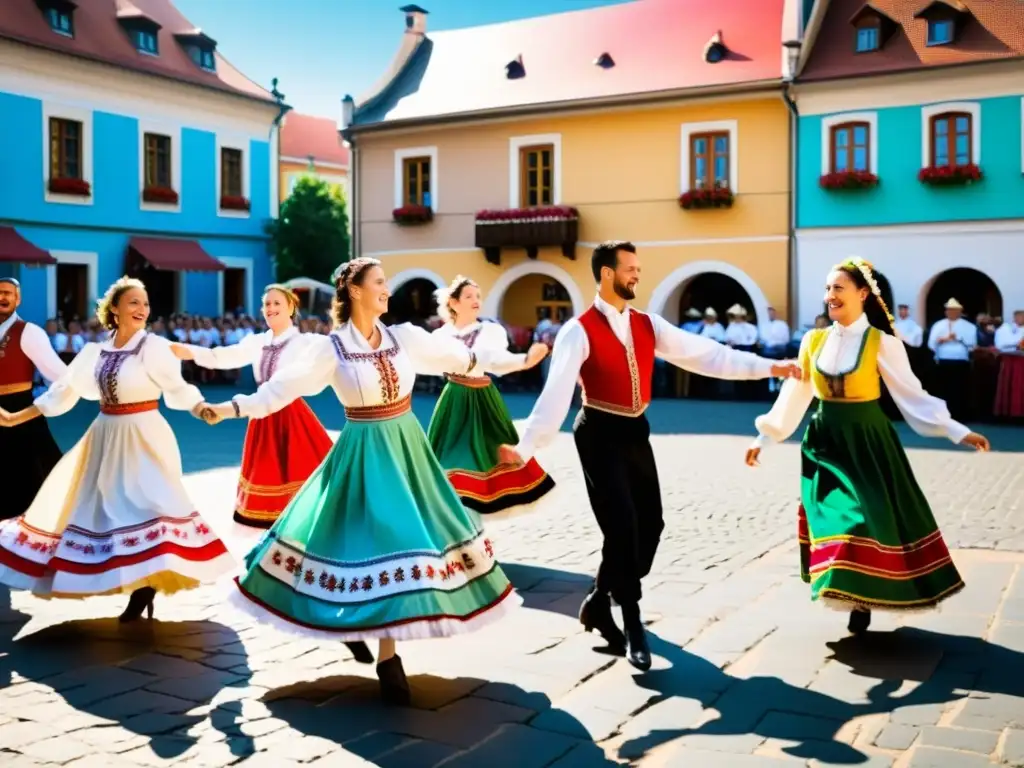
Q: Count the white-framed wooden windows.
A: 8